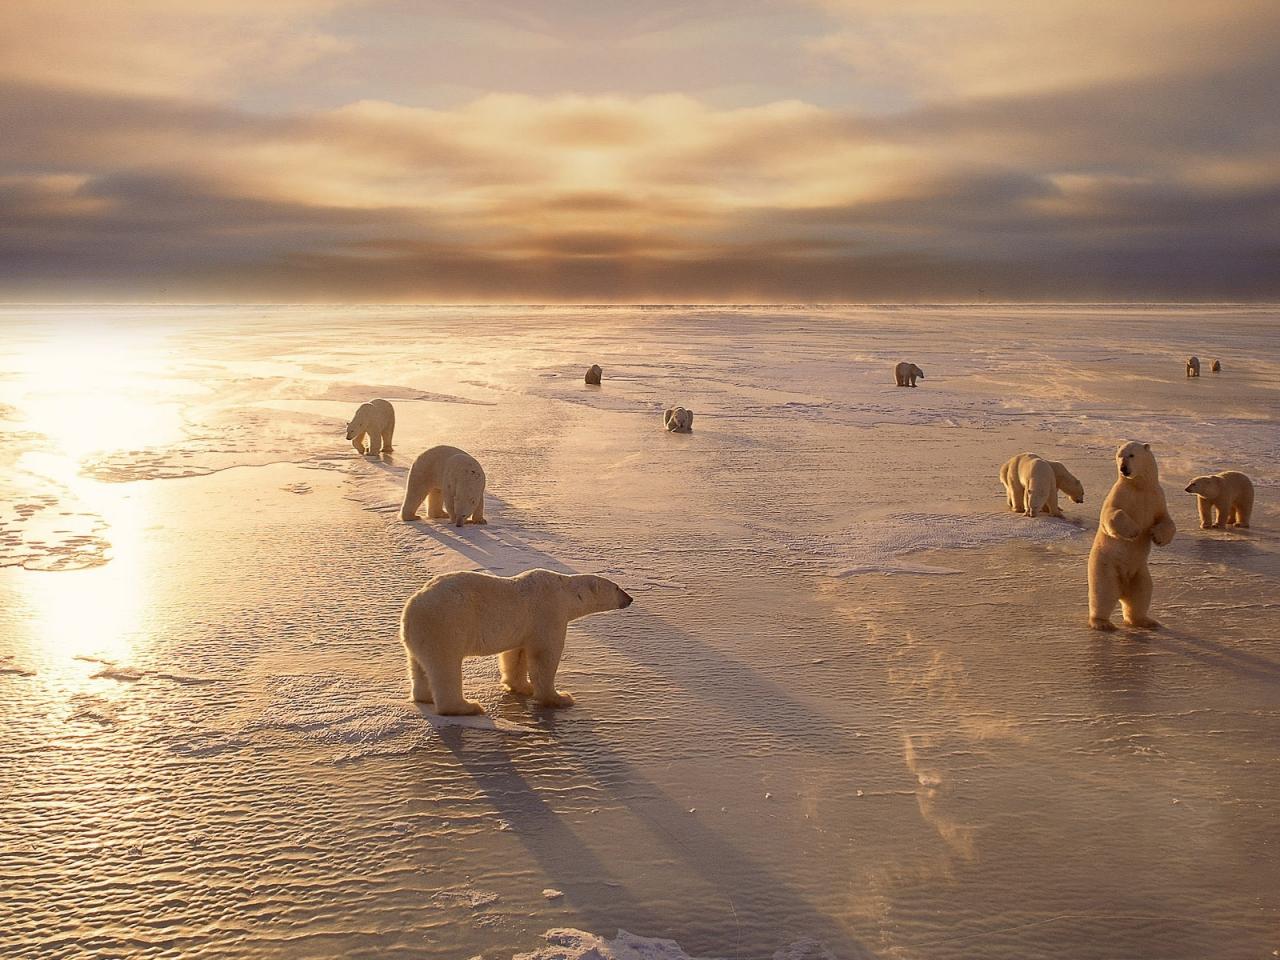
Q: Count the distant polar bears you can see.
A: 5